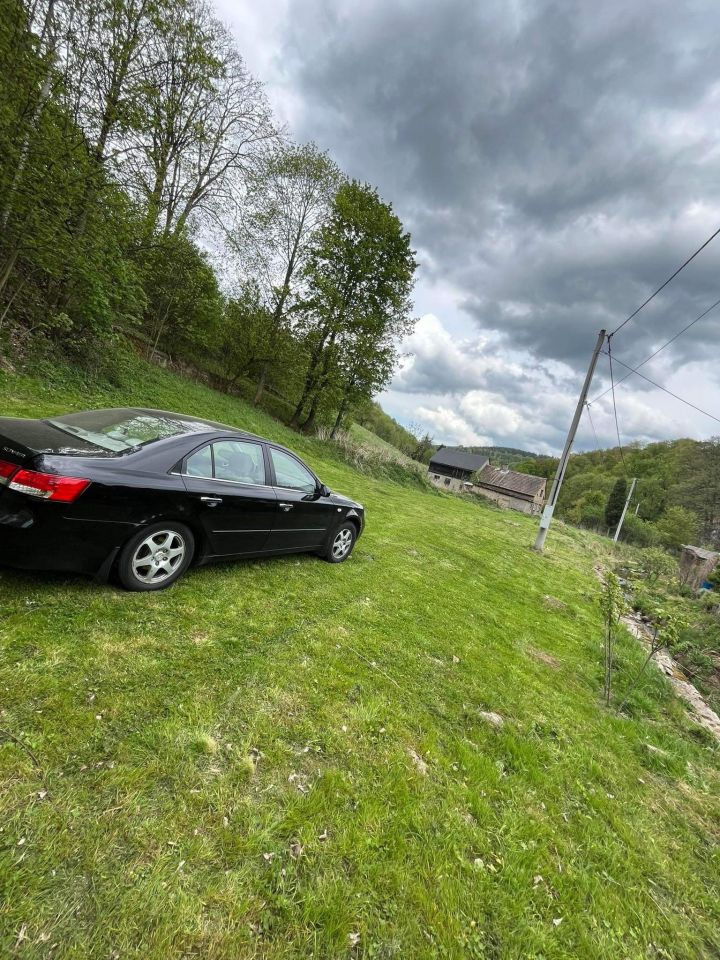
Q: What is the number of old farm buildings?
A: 2